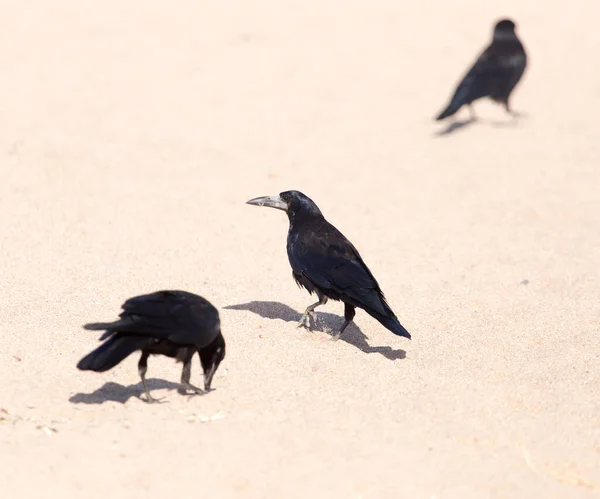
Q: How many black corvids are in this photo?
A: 3